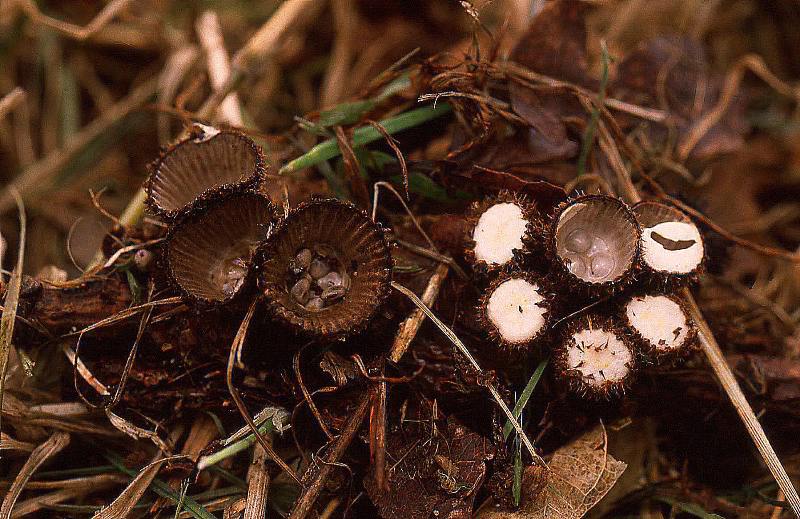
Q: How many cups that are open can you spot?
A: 4